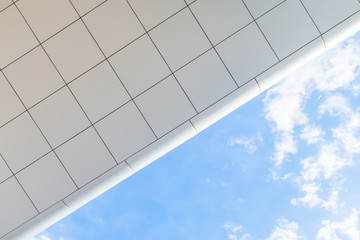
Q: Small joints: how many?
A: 5